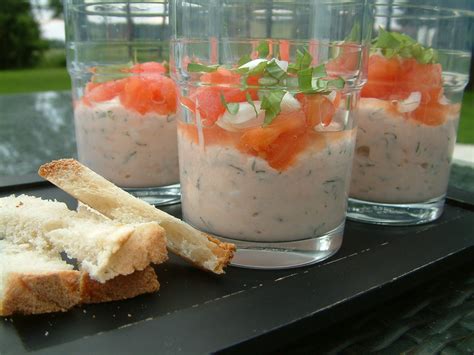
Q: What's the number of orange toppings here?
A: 3